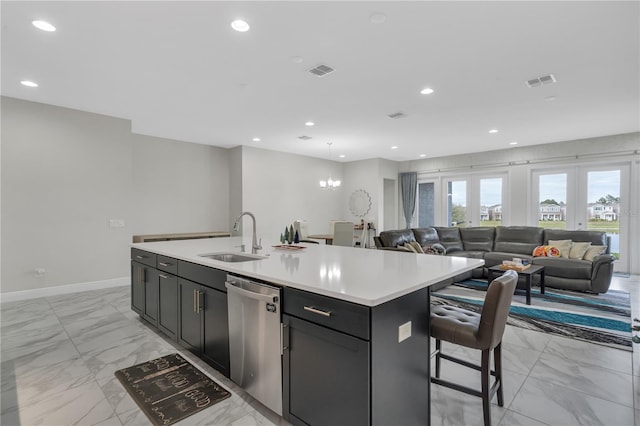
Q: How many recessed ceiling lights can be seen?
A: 11